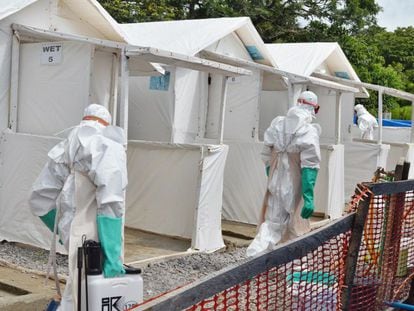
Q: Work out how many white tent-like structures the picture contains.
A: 3